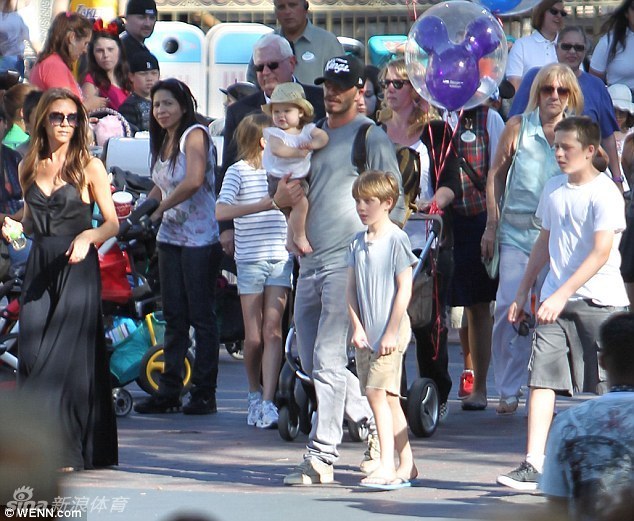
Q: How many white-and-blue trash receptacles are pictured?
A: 2